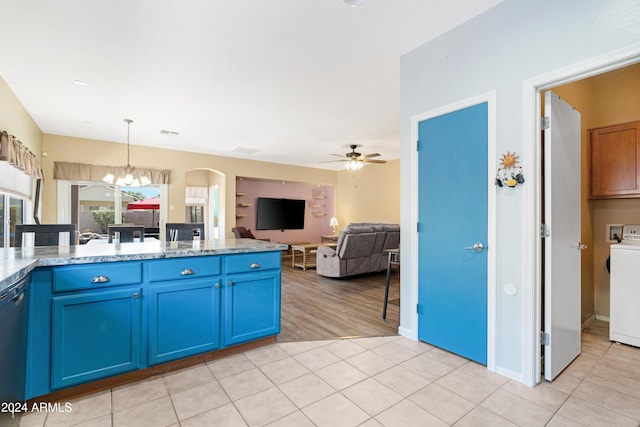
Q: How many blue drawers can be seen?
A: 3